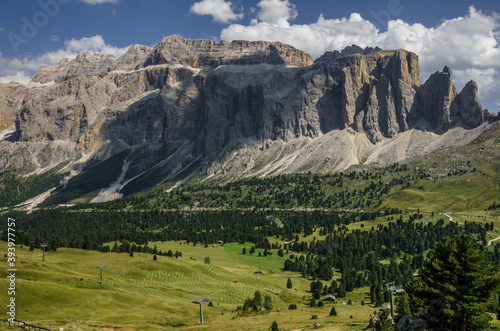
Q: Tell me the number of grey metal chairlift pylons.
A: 4